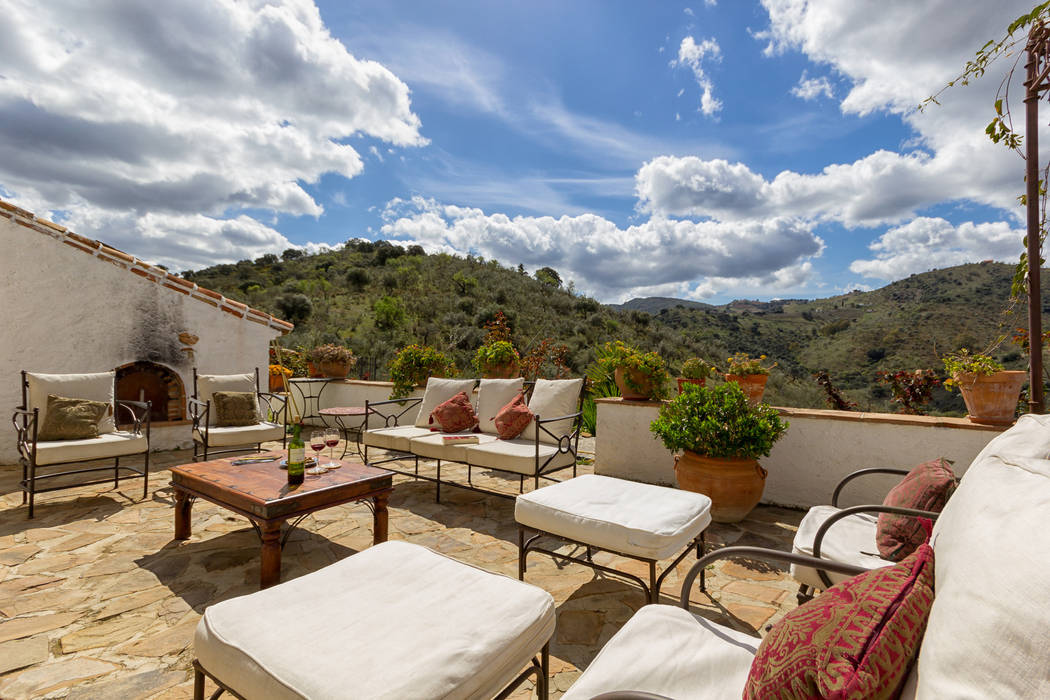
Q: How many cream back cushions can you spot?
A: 7